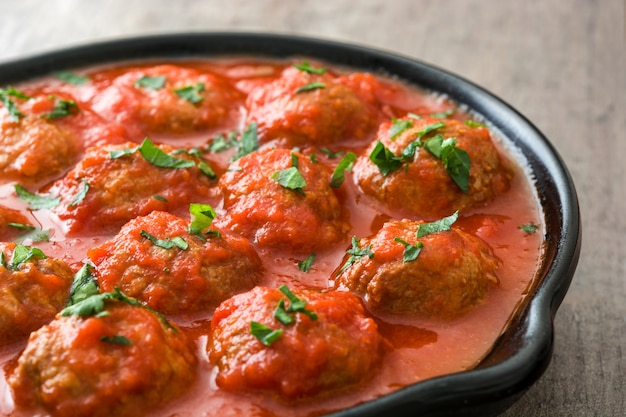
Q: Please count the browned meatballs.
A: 12